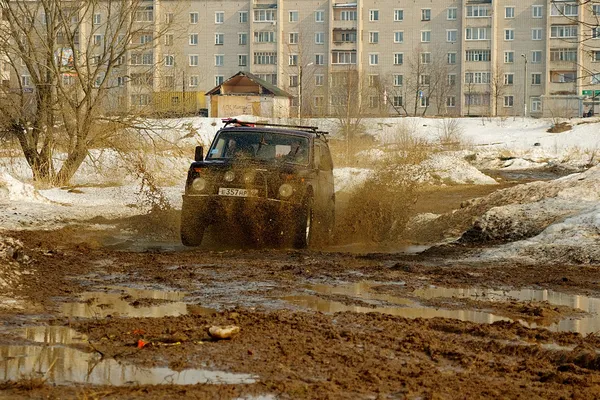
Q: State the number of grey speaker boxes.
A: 0